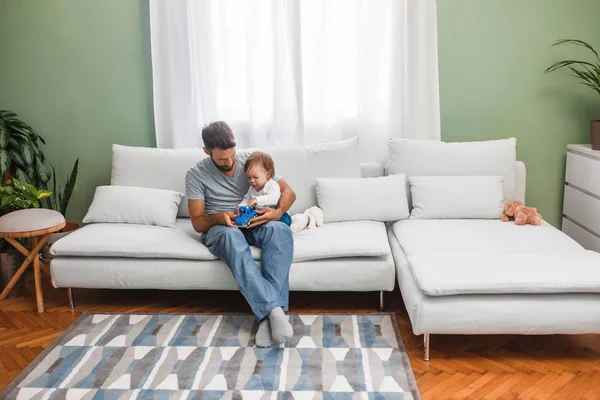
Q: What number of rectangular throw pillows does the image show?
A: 3